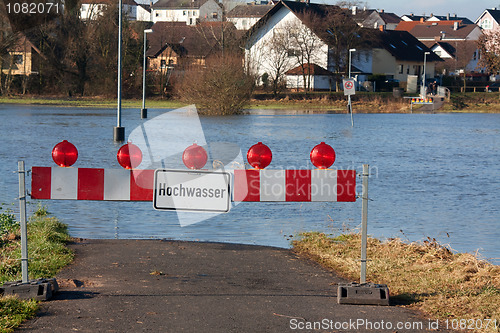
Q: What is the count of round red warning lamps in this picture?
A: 5